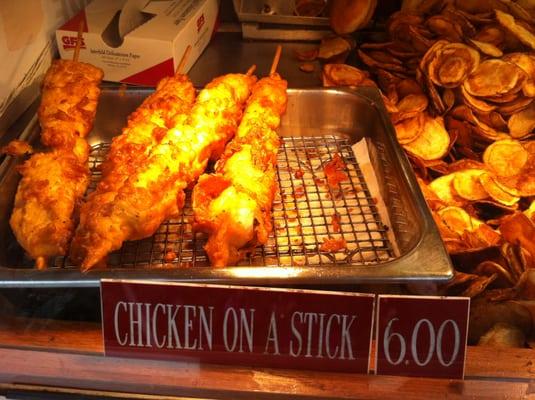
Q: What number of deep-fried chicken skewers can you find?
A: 4